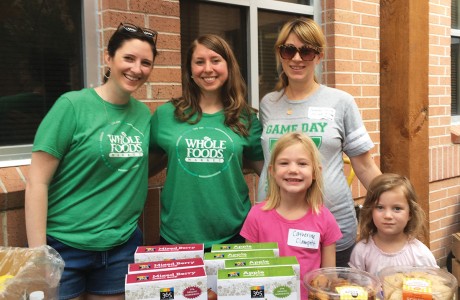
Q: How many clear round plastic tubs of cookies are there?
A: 2